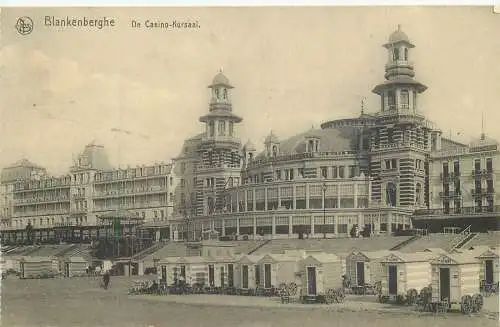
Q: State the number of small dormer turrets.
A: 3